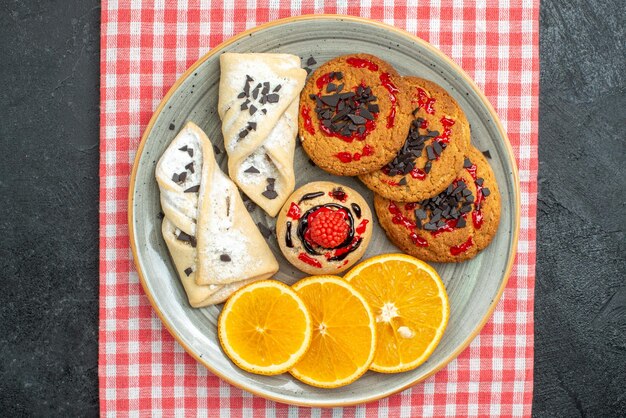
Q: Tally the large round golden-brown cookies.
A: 3